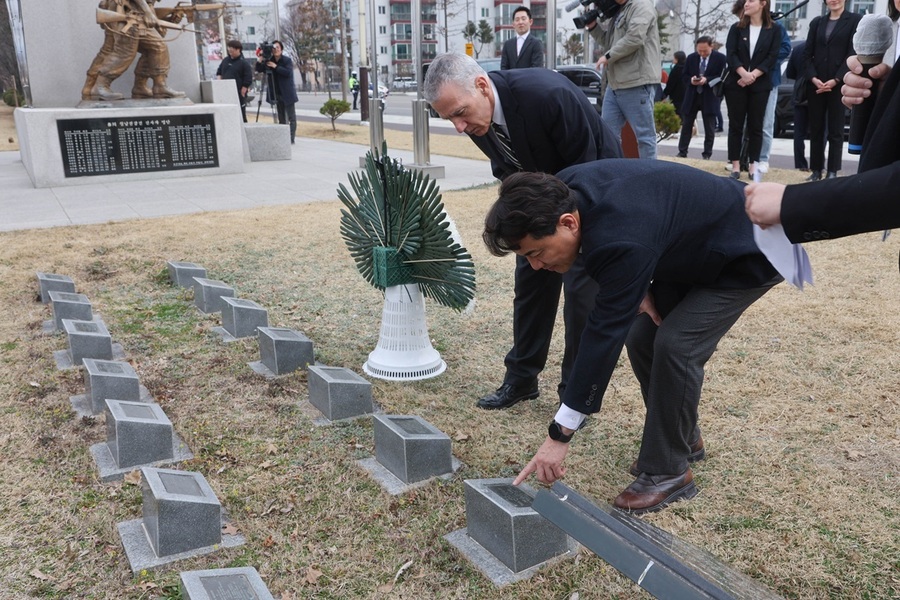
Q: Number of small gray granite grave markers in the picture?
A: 14